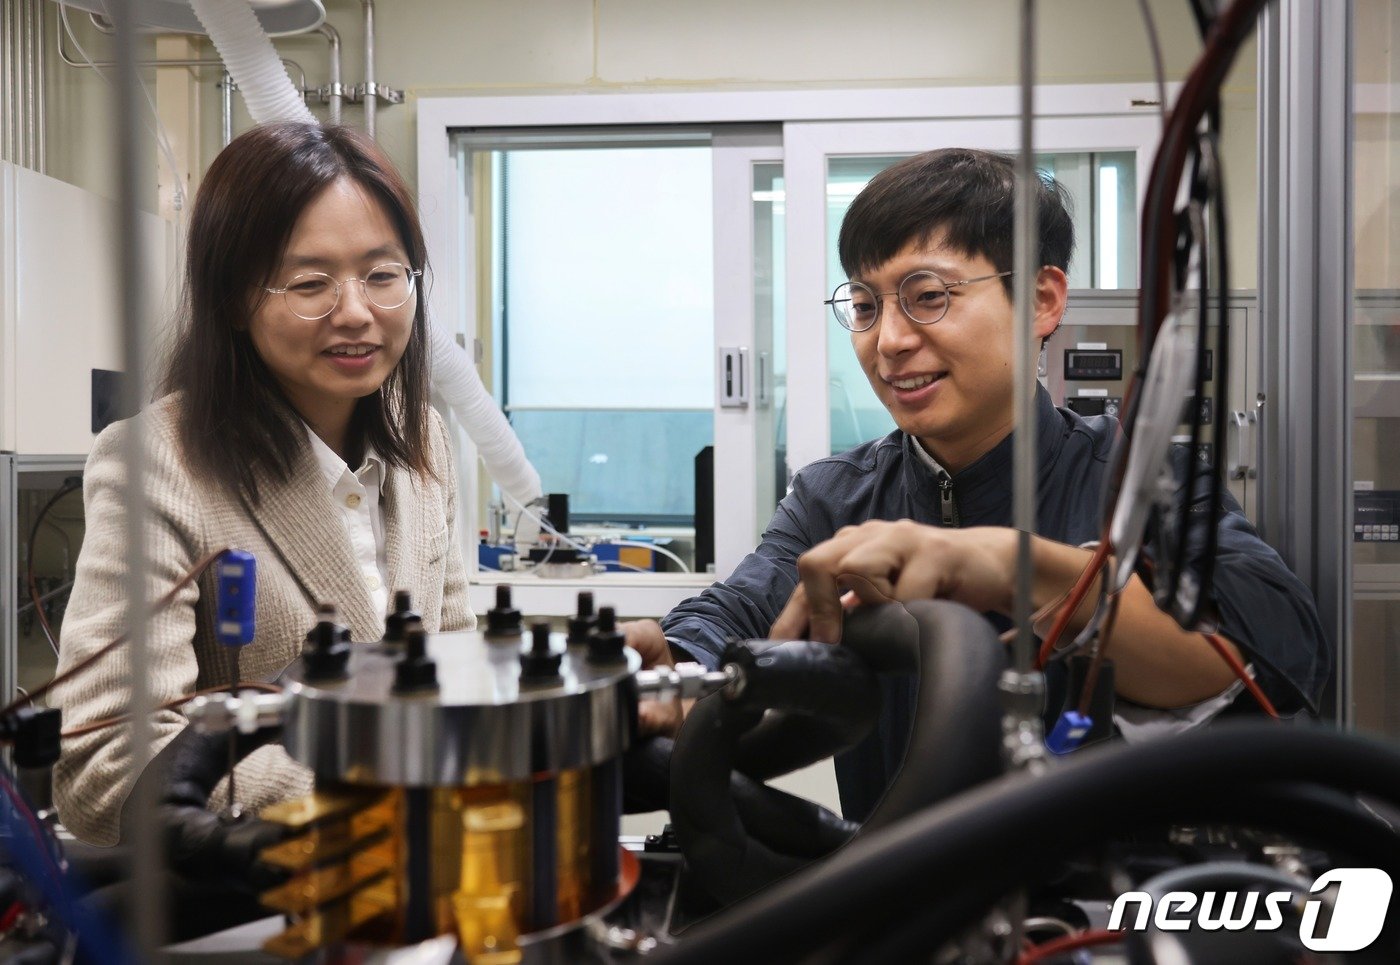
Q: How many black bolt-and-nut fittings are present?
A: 8